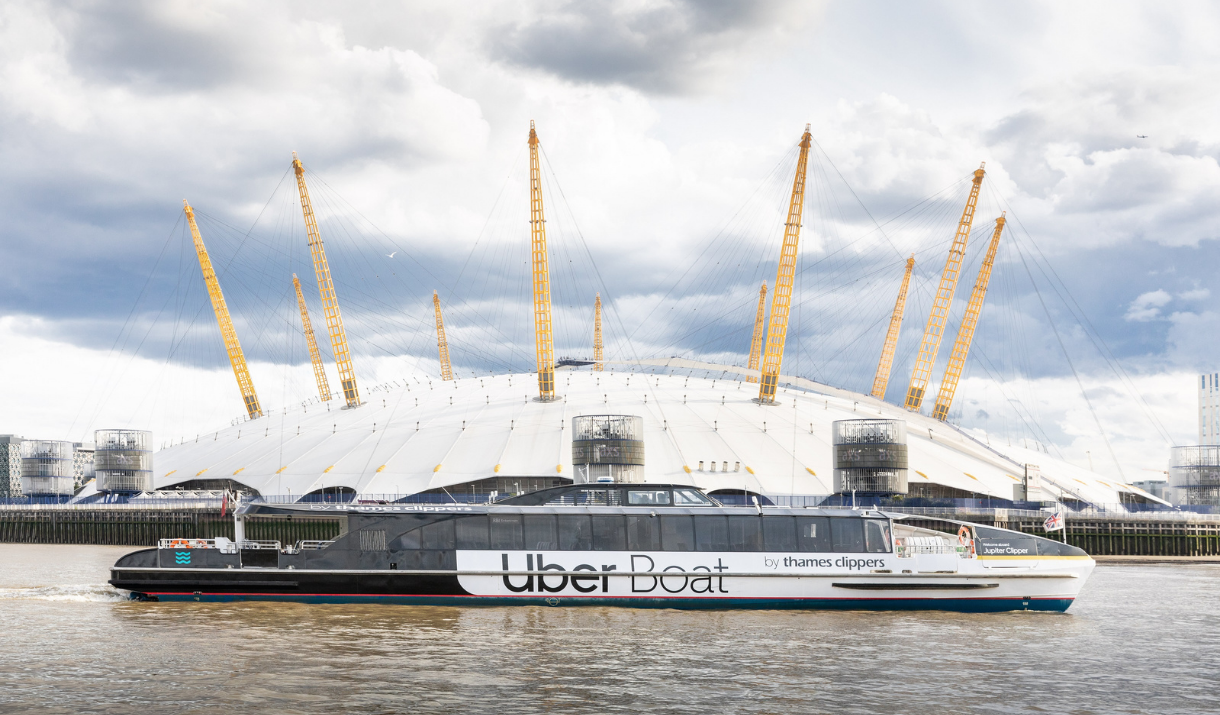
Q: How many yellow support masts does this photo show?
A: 11